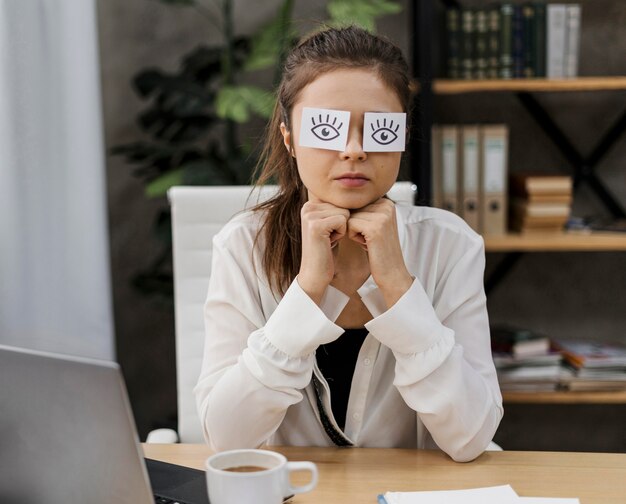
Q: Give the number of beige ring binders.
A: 3